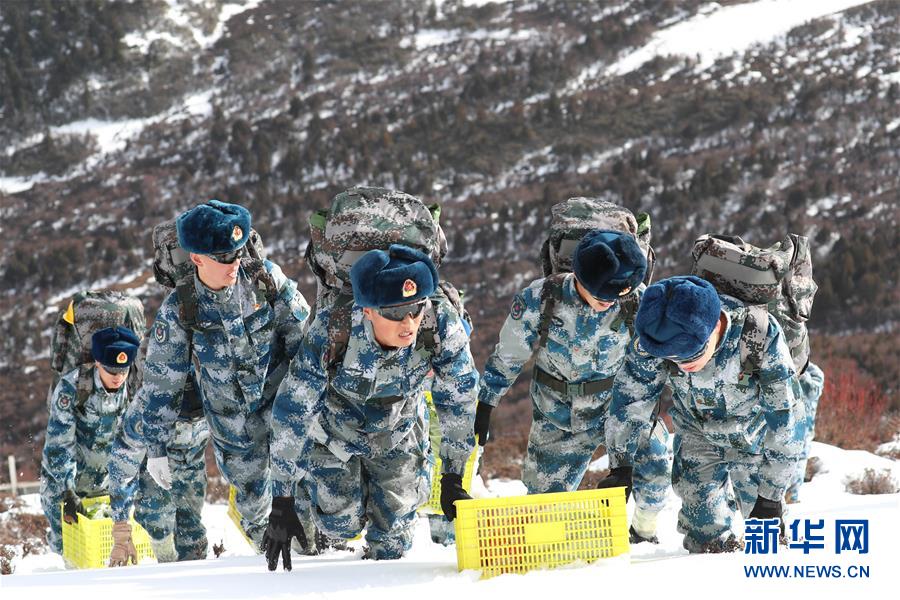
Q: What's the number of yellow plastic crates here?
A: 4